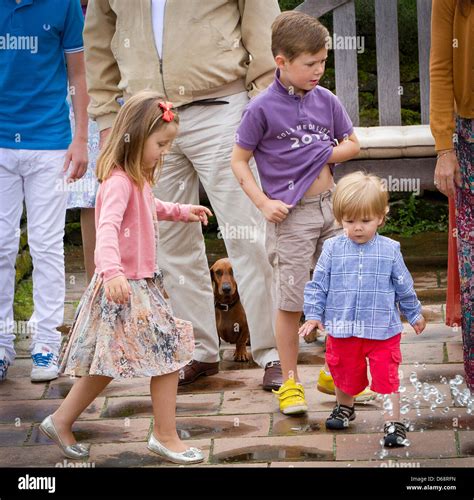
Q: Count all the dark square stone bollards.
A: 0